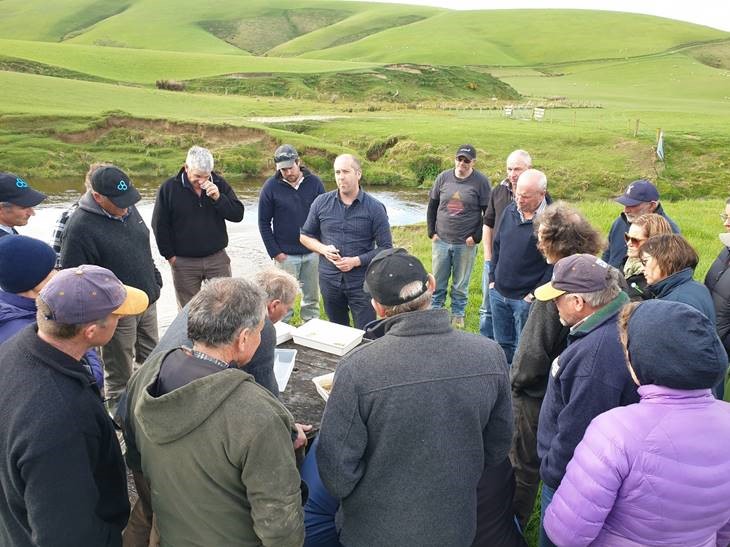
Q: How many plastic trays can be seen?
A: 4